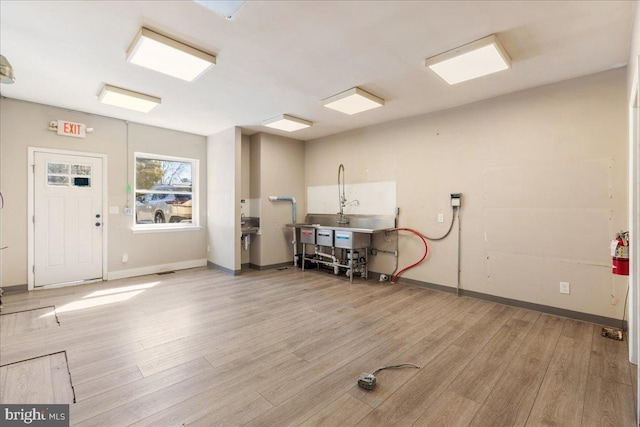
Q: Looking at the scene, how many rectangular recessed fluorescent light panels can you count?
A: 5